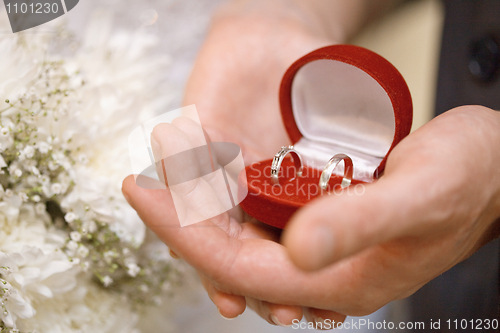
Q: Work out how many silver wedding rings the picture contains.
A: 2